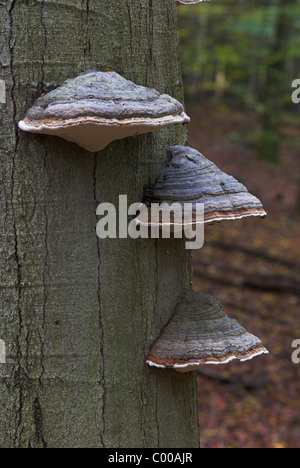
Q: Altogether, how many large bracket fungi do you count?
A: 3